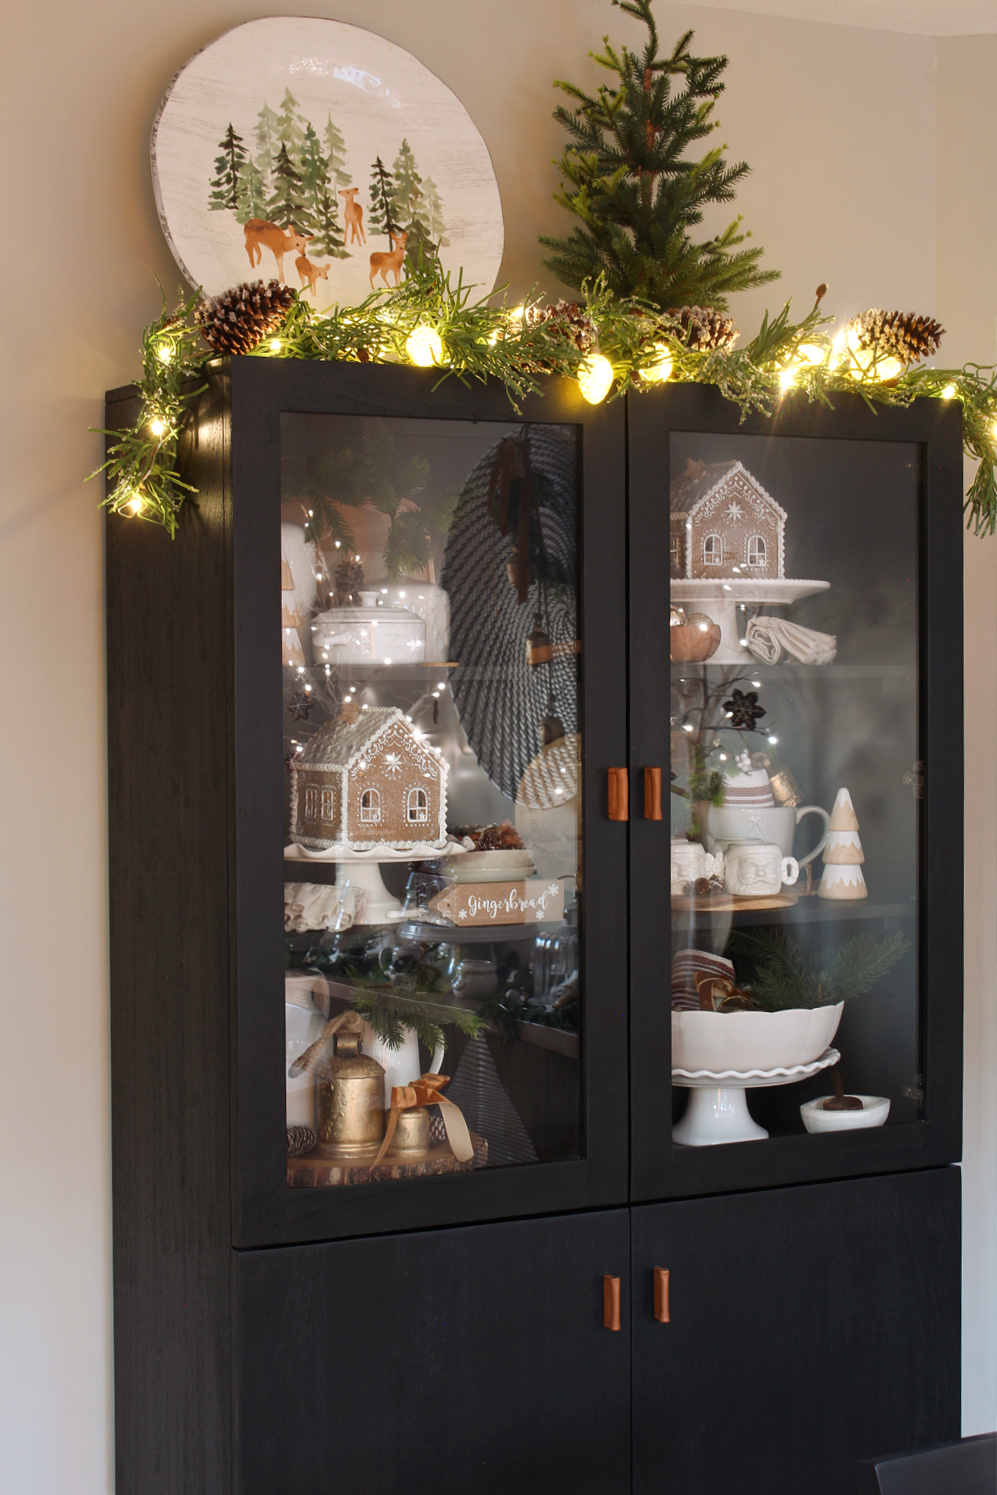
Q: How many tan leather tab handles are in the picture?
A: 4